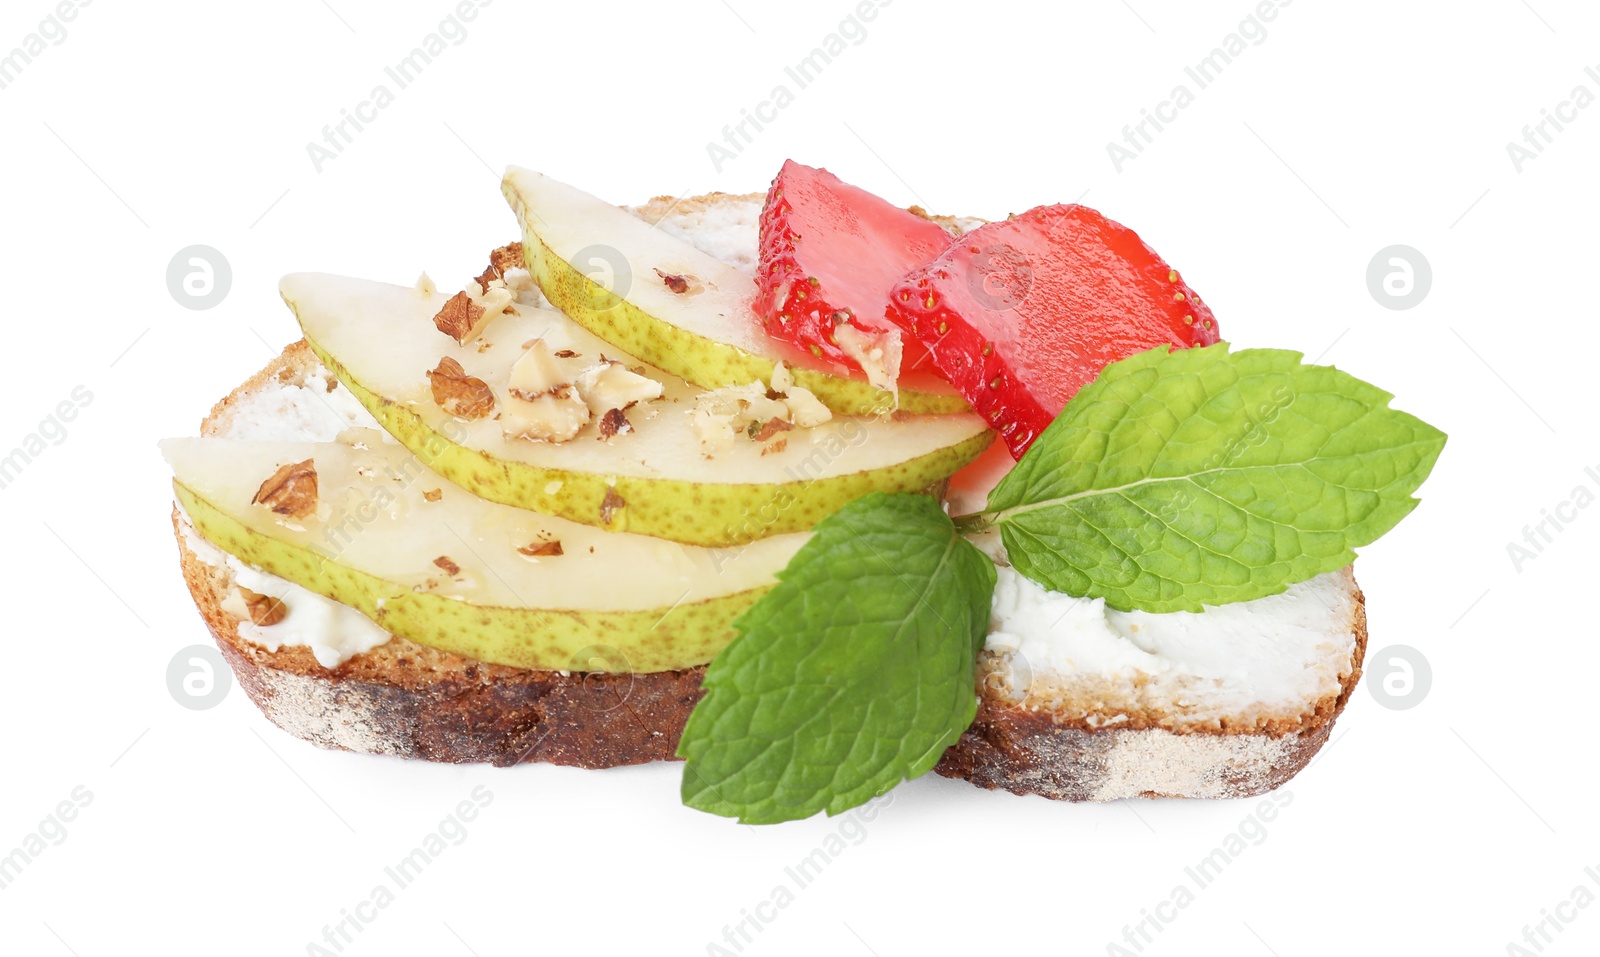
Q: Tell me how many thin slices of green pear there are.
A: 3